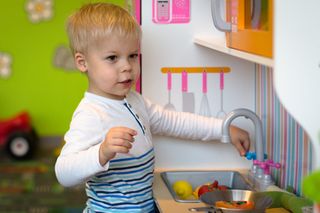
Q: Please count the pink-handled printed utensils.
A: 4